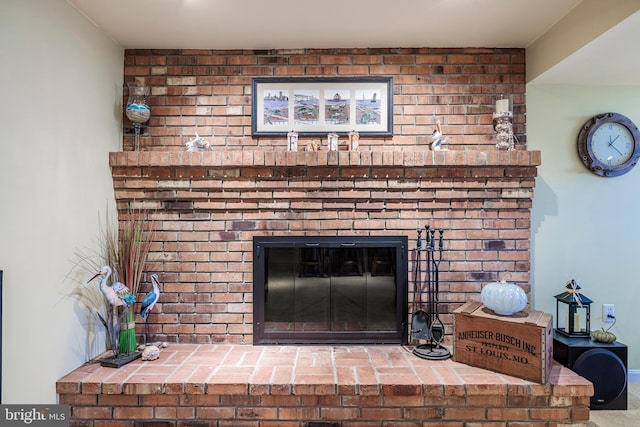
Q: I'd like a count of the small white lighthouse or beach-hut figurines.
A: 3